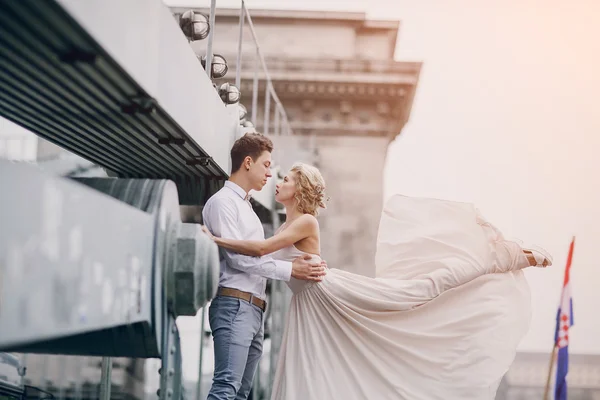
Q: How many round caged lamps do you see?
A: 5